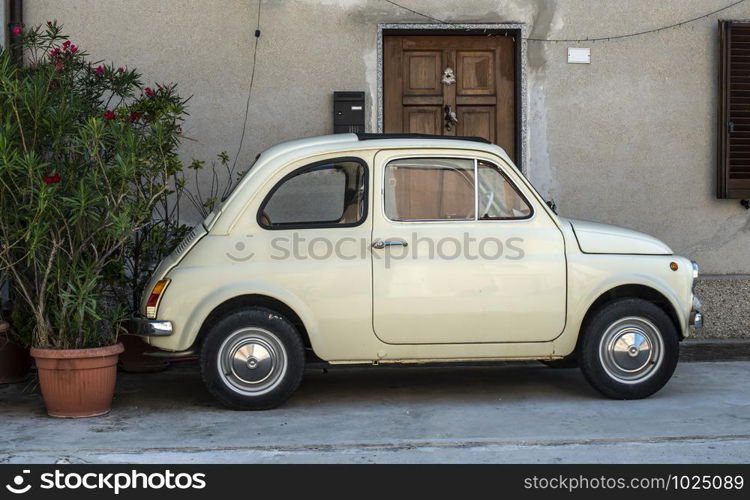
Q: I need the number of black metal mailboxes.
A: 1